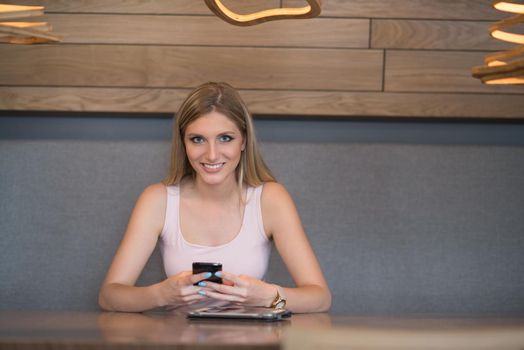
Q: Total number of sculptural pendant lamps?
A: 3